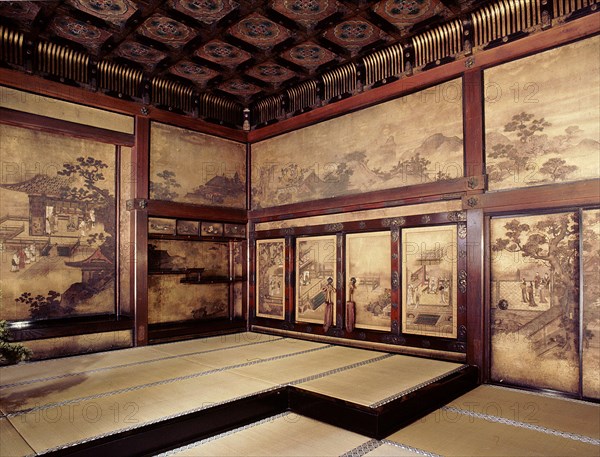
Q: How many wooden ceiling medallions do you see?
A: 15